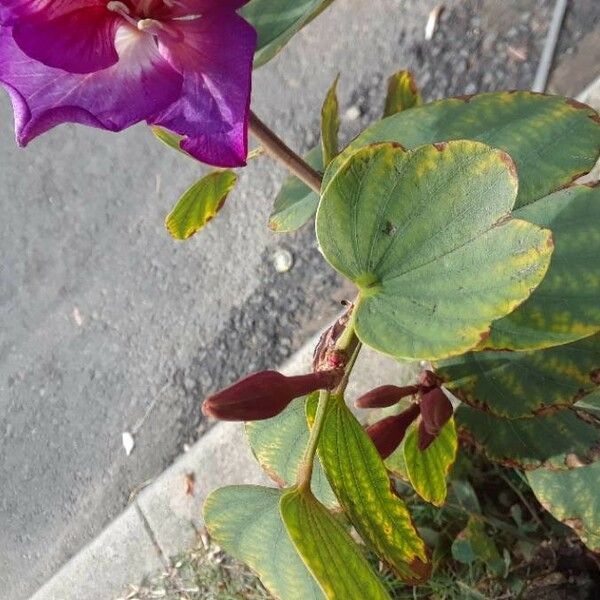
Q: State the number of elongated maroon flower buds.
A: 5